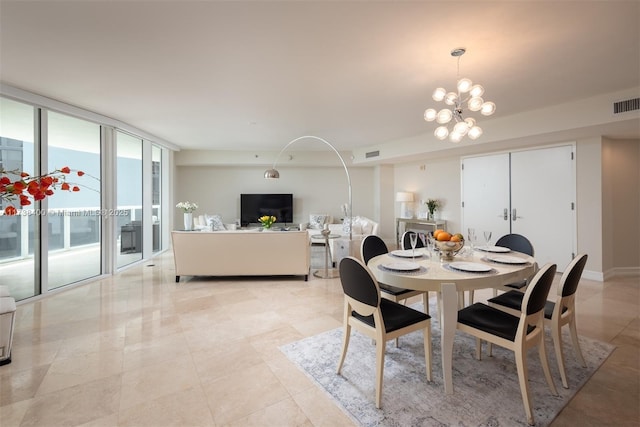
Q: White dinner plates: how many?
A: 5